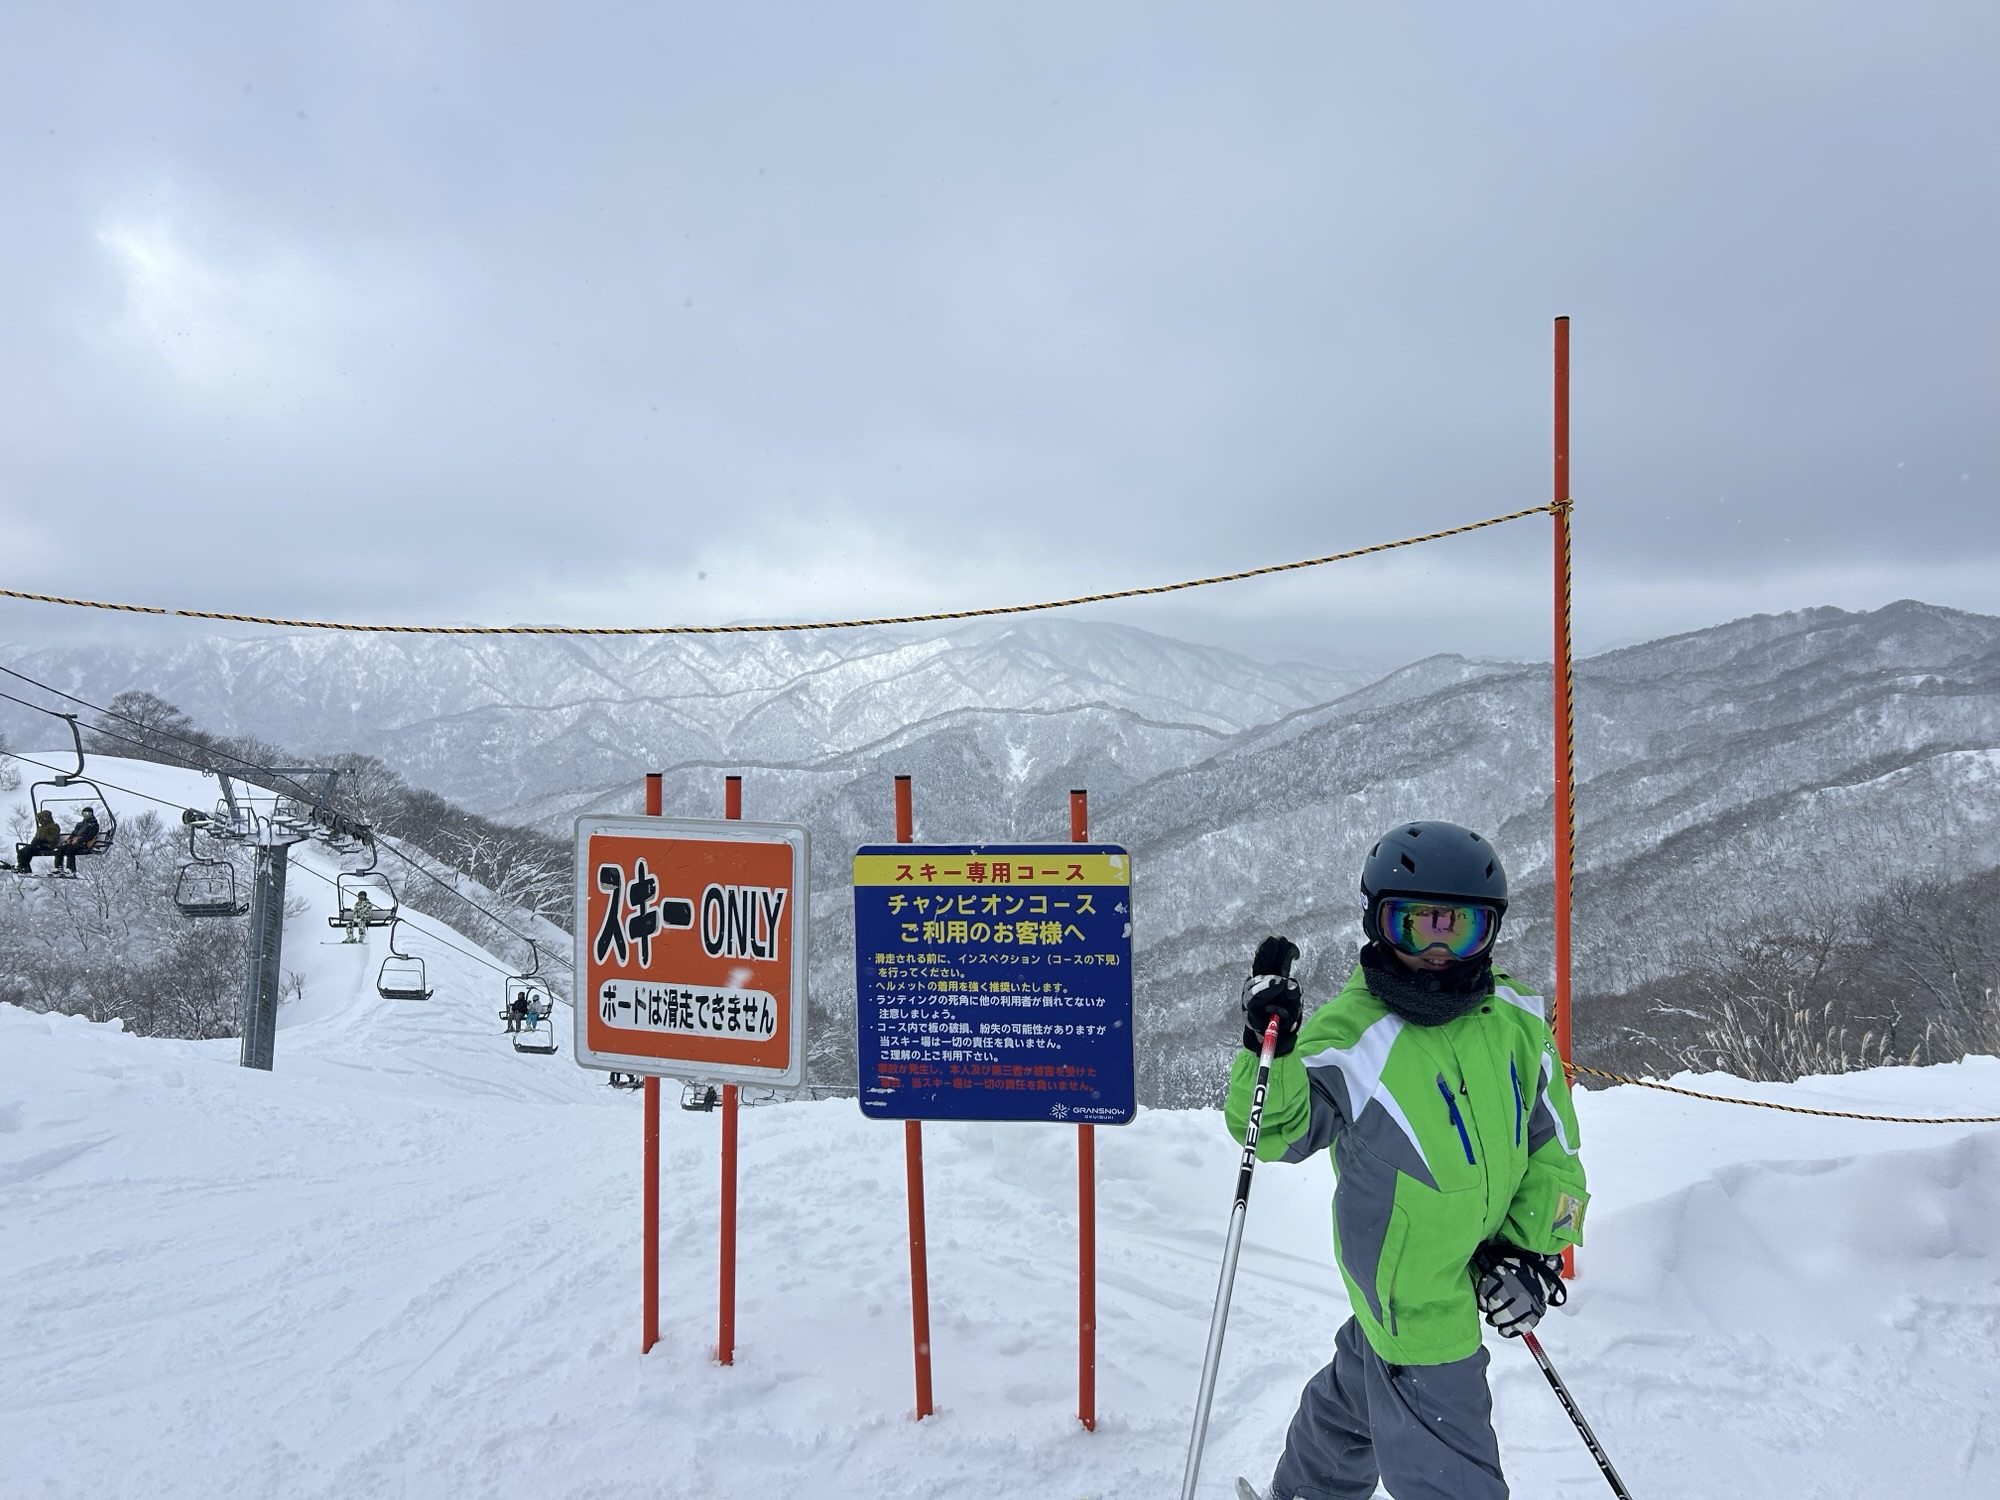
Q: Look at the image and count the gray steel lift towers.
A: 1